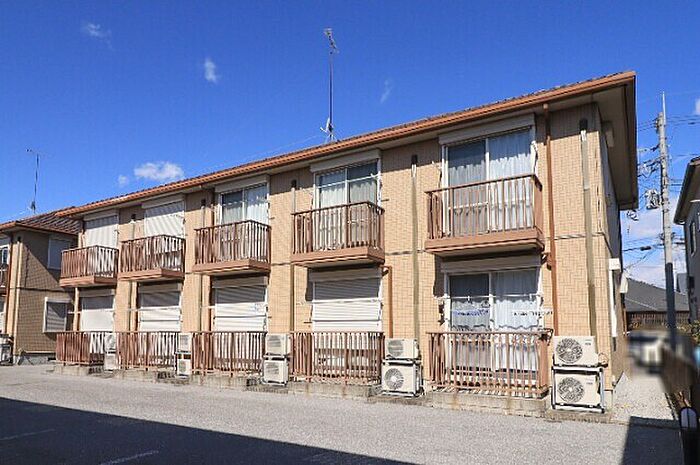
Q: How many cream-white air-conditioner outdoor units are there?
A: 10